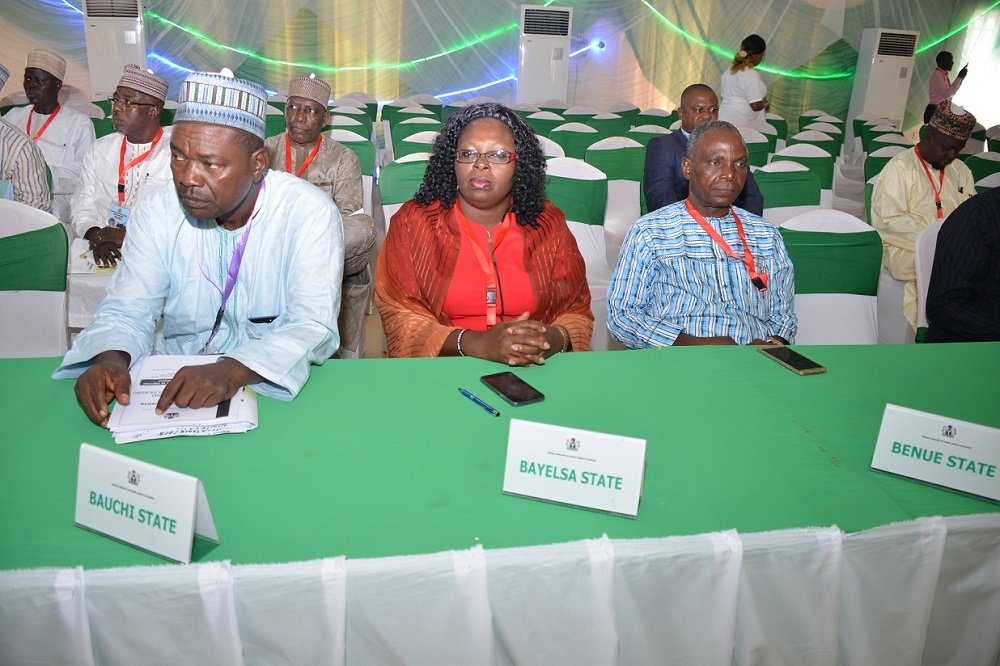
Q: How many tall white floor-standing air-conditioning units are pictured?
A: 3